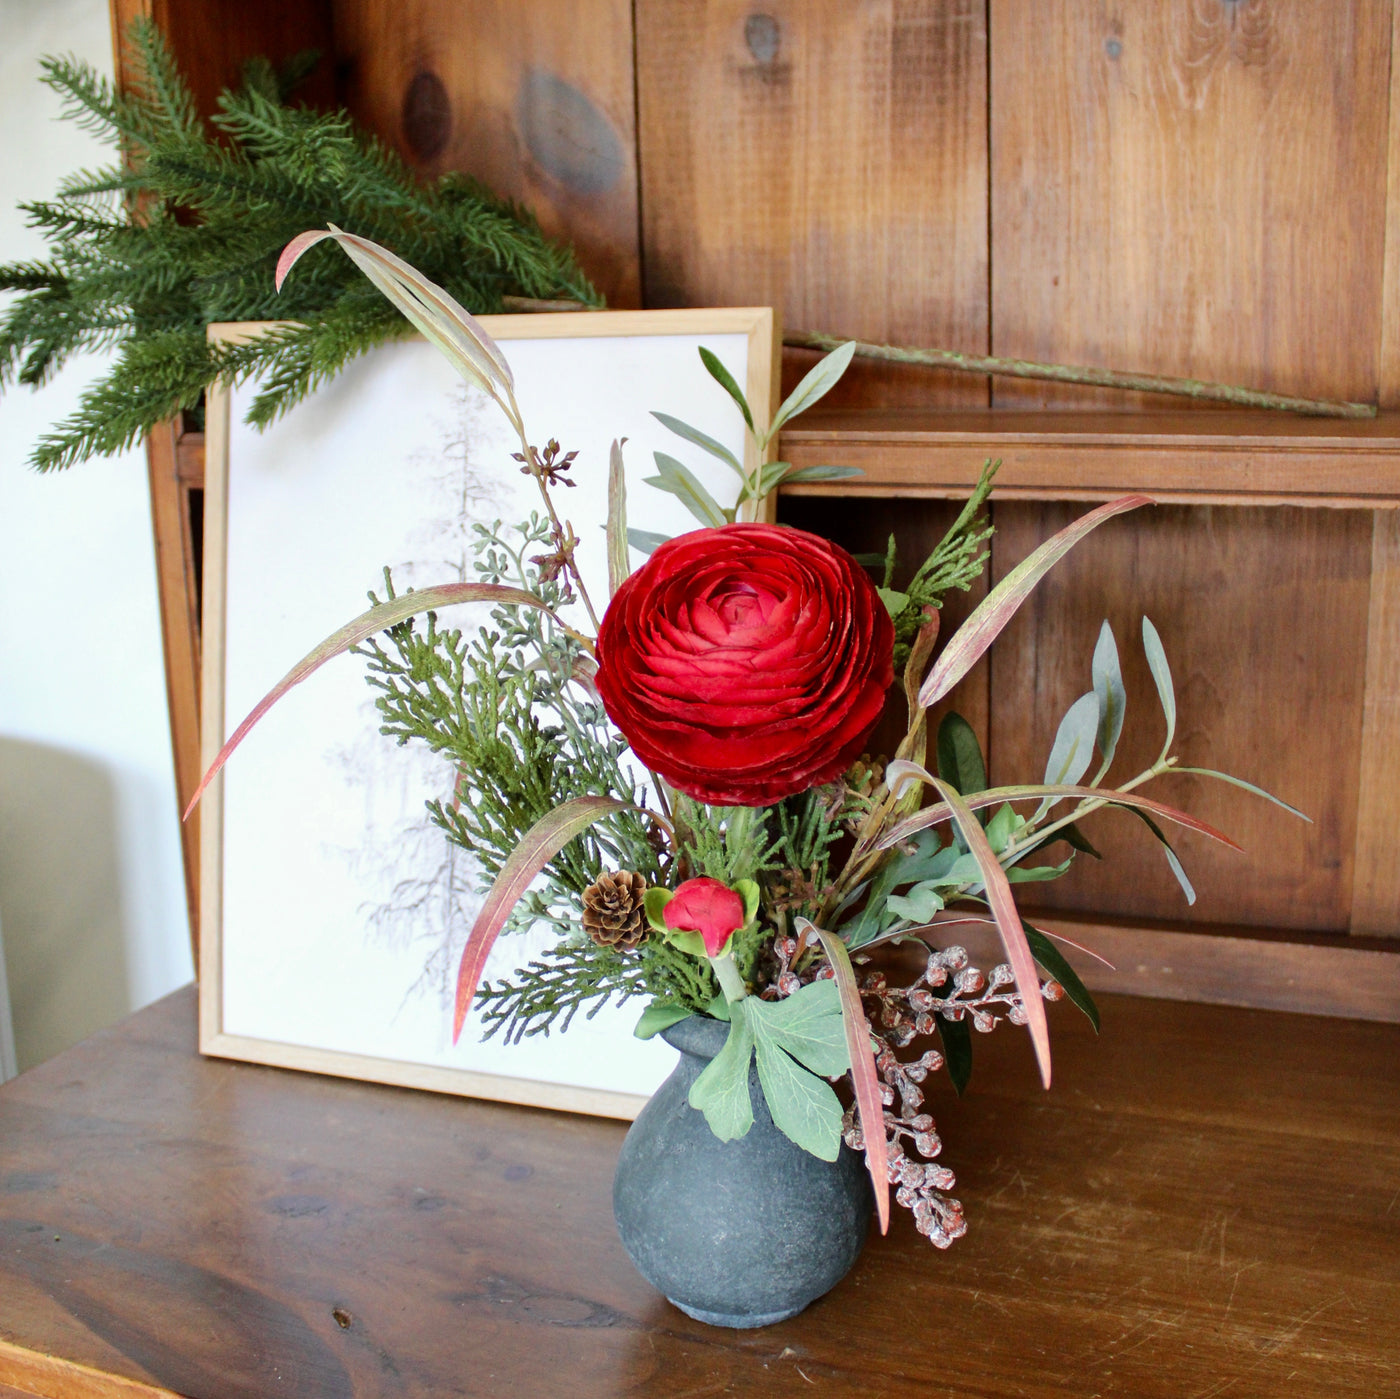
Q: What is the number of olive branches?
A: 2